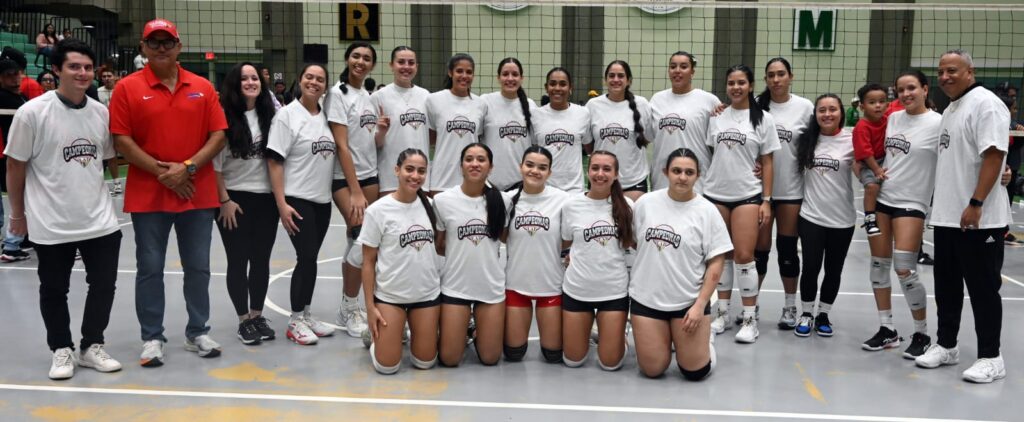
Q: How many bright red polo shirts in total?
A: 1